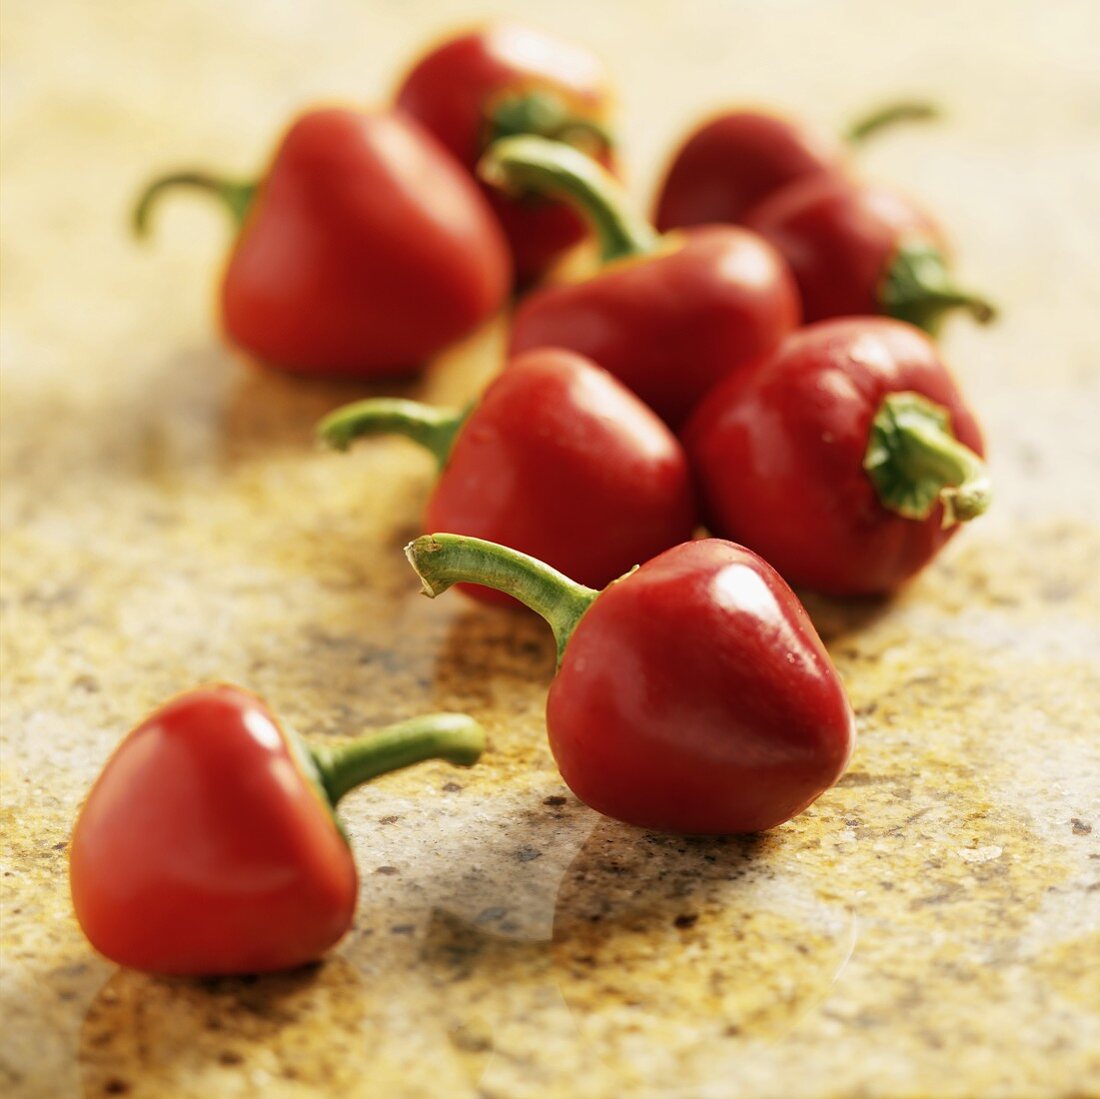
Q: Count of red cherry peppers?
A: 9